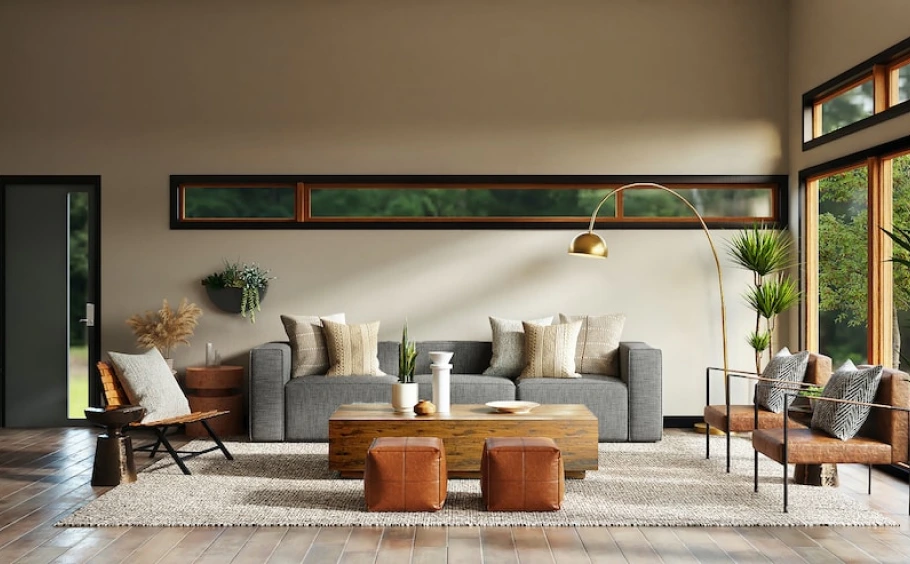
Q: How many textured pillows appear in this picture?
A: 8